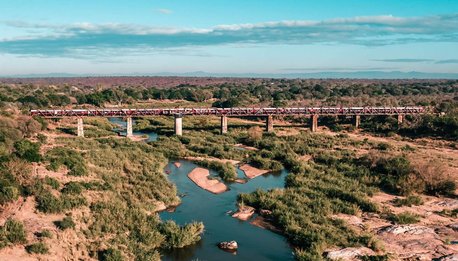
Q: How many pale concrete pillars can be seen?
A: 8